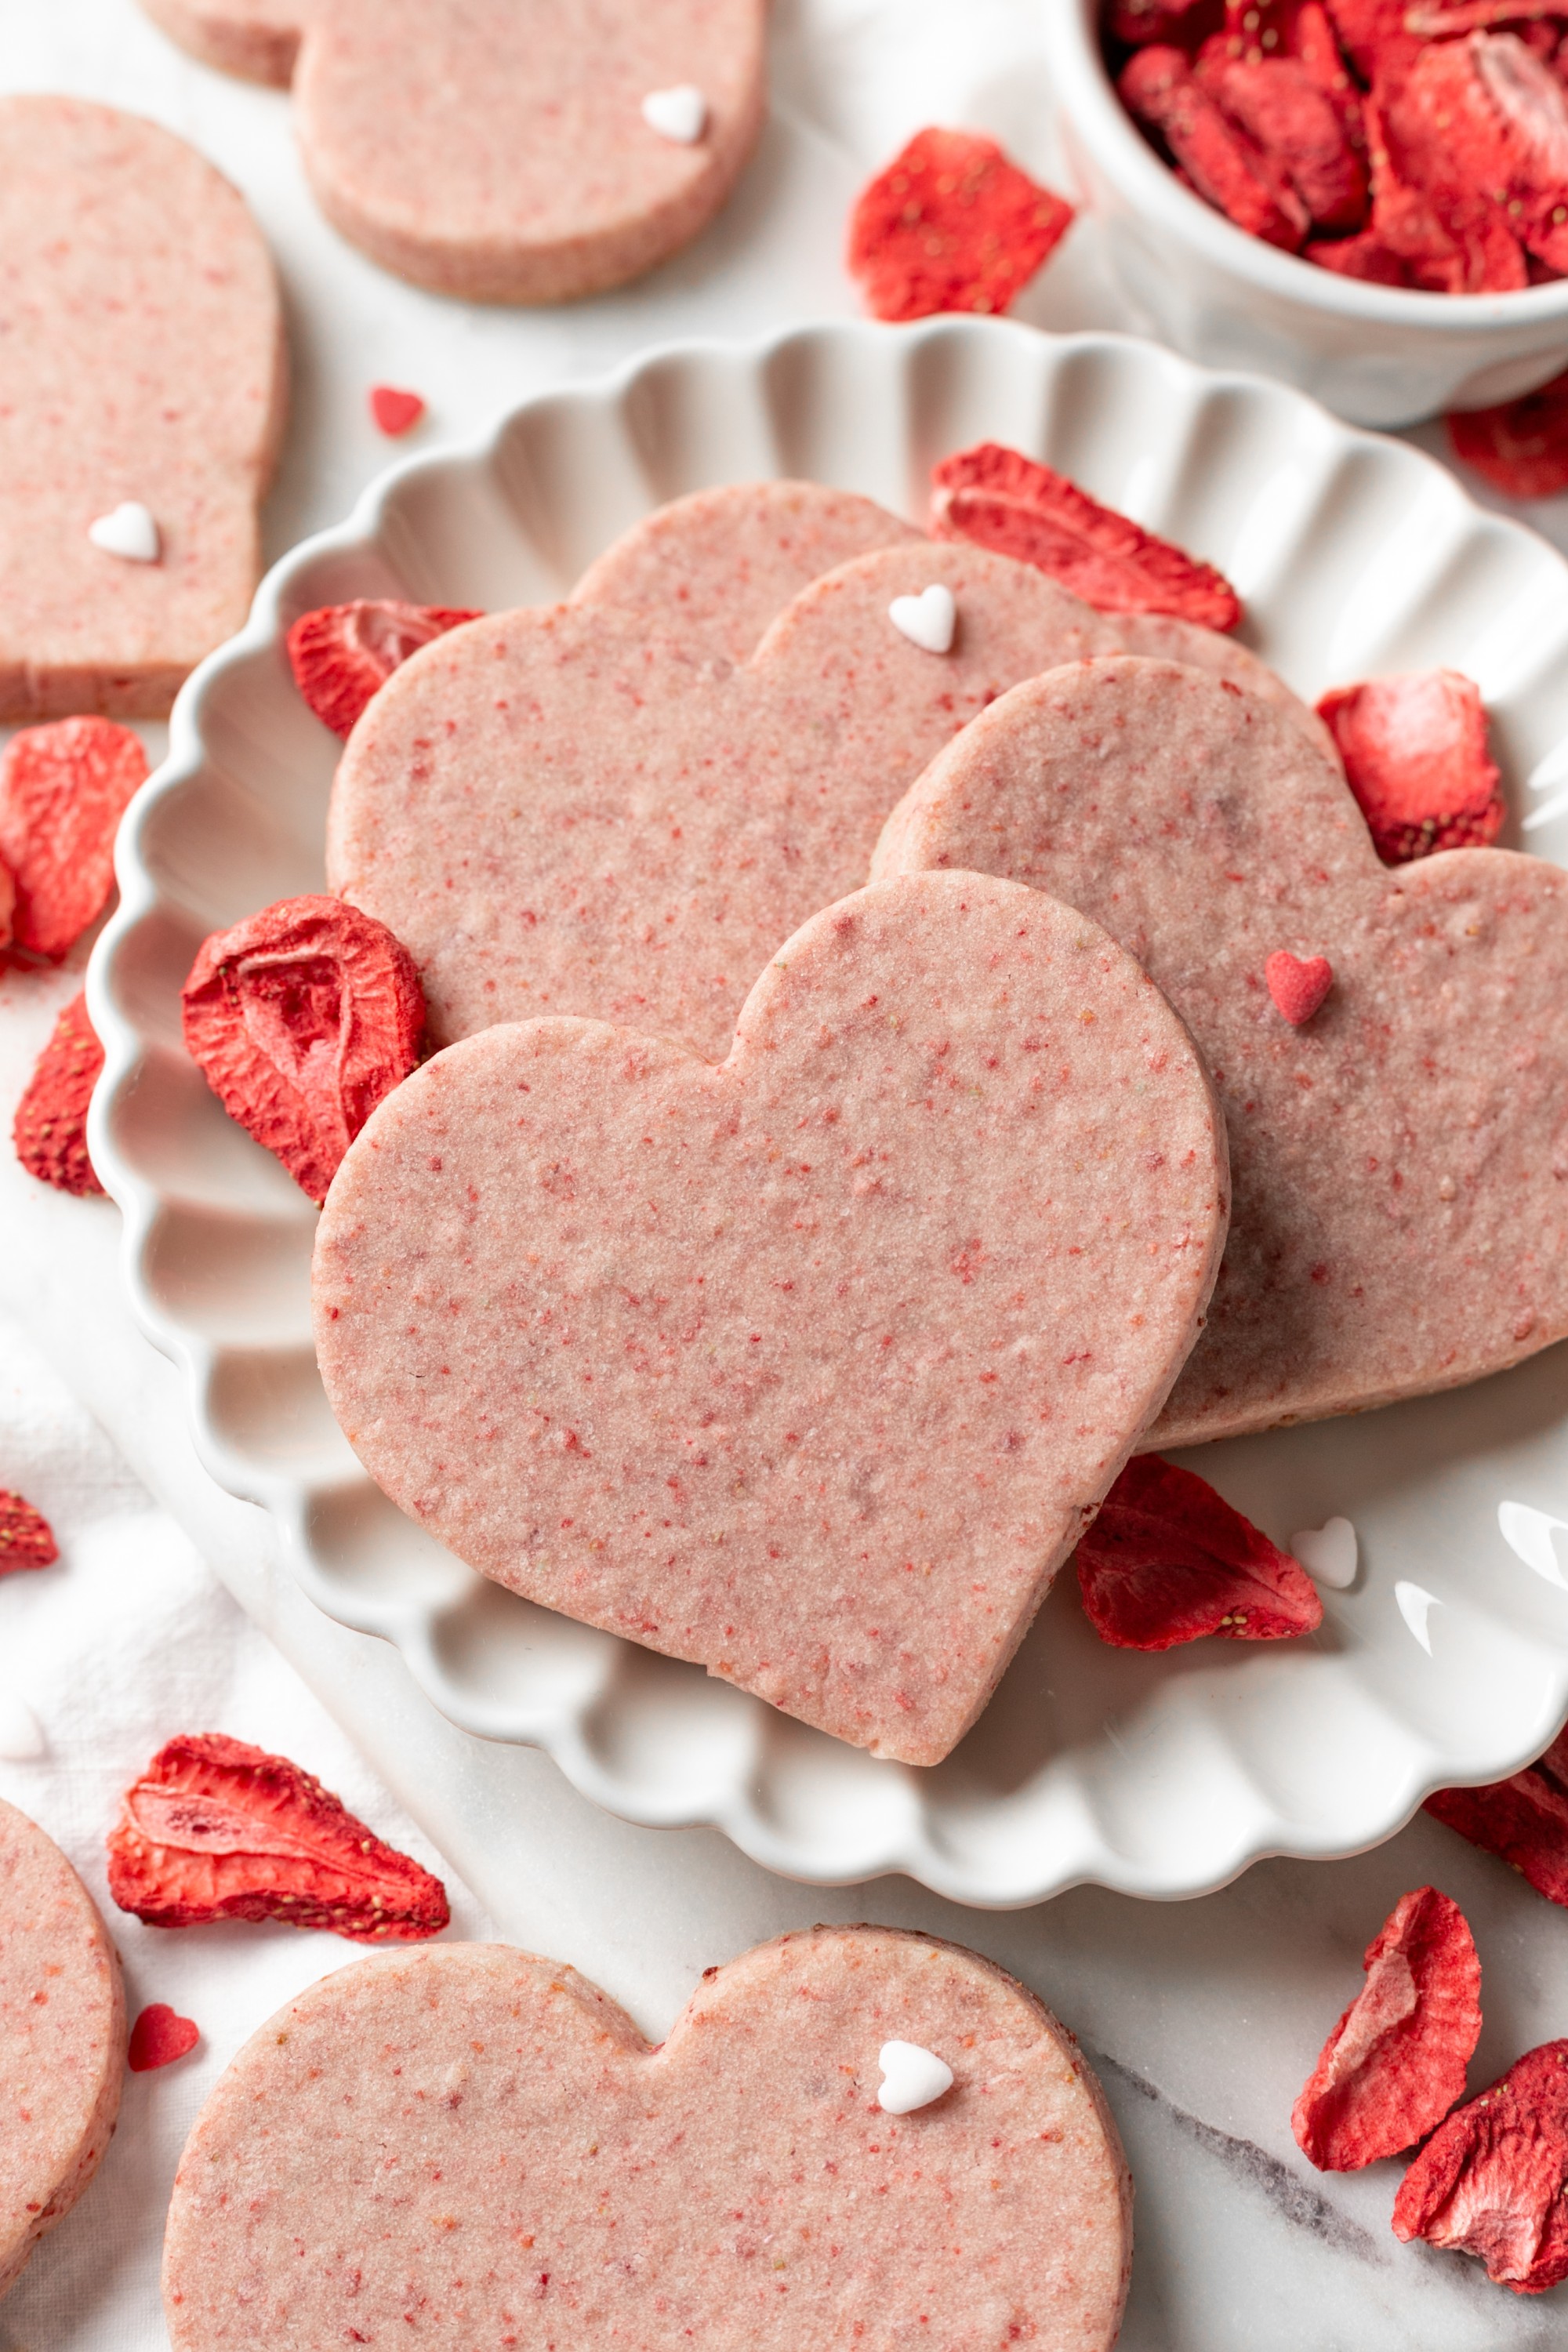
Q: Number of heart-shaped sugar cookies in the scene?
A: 8